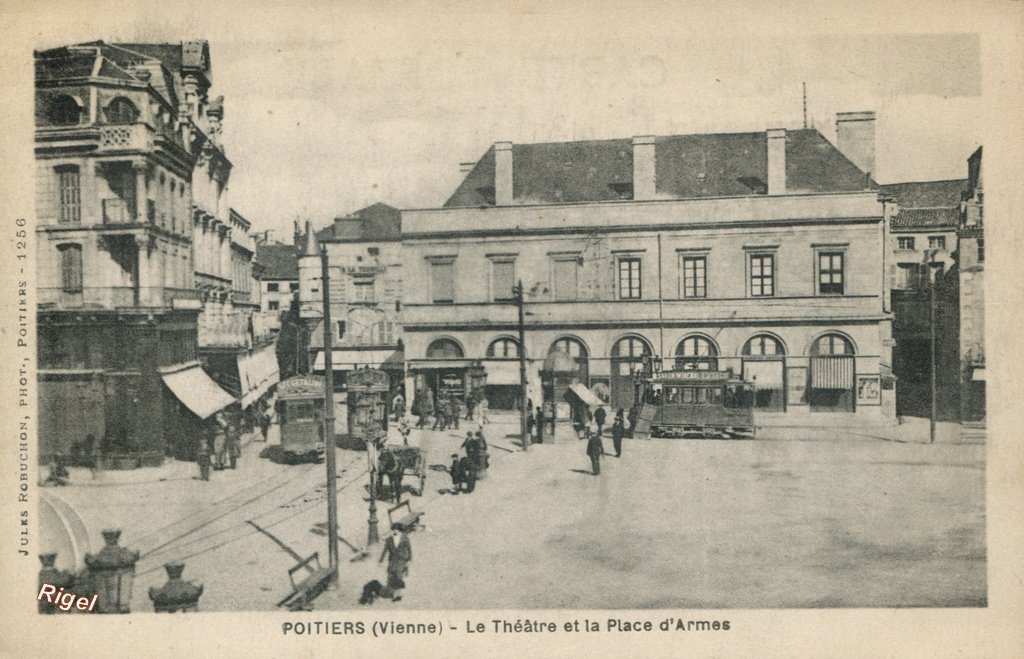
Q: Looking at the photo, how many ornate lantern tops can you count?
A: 3